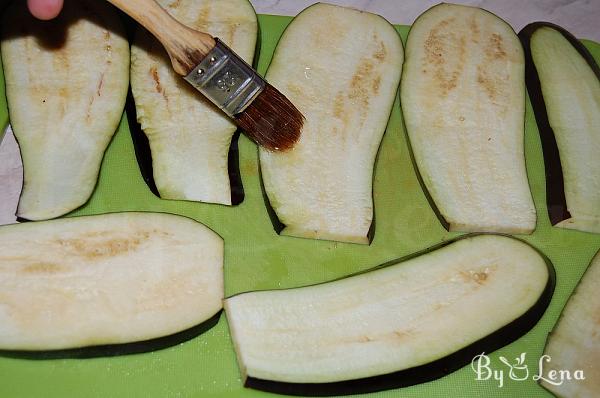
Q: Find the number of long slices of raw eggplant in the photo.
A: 8